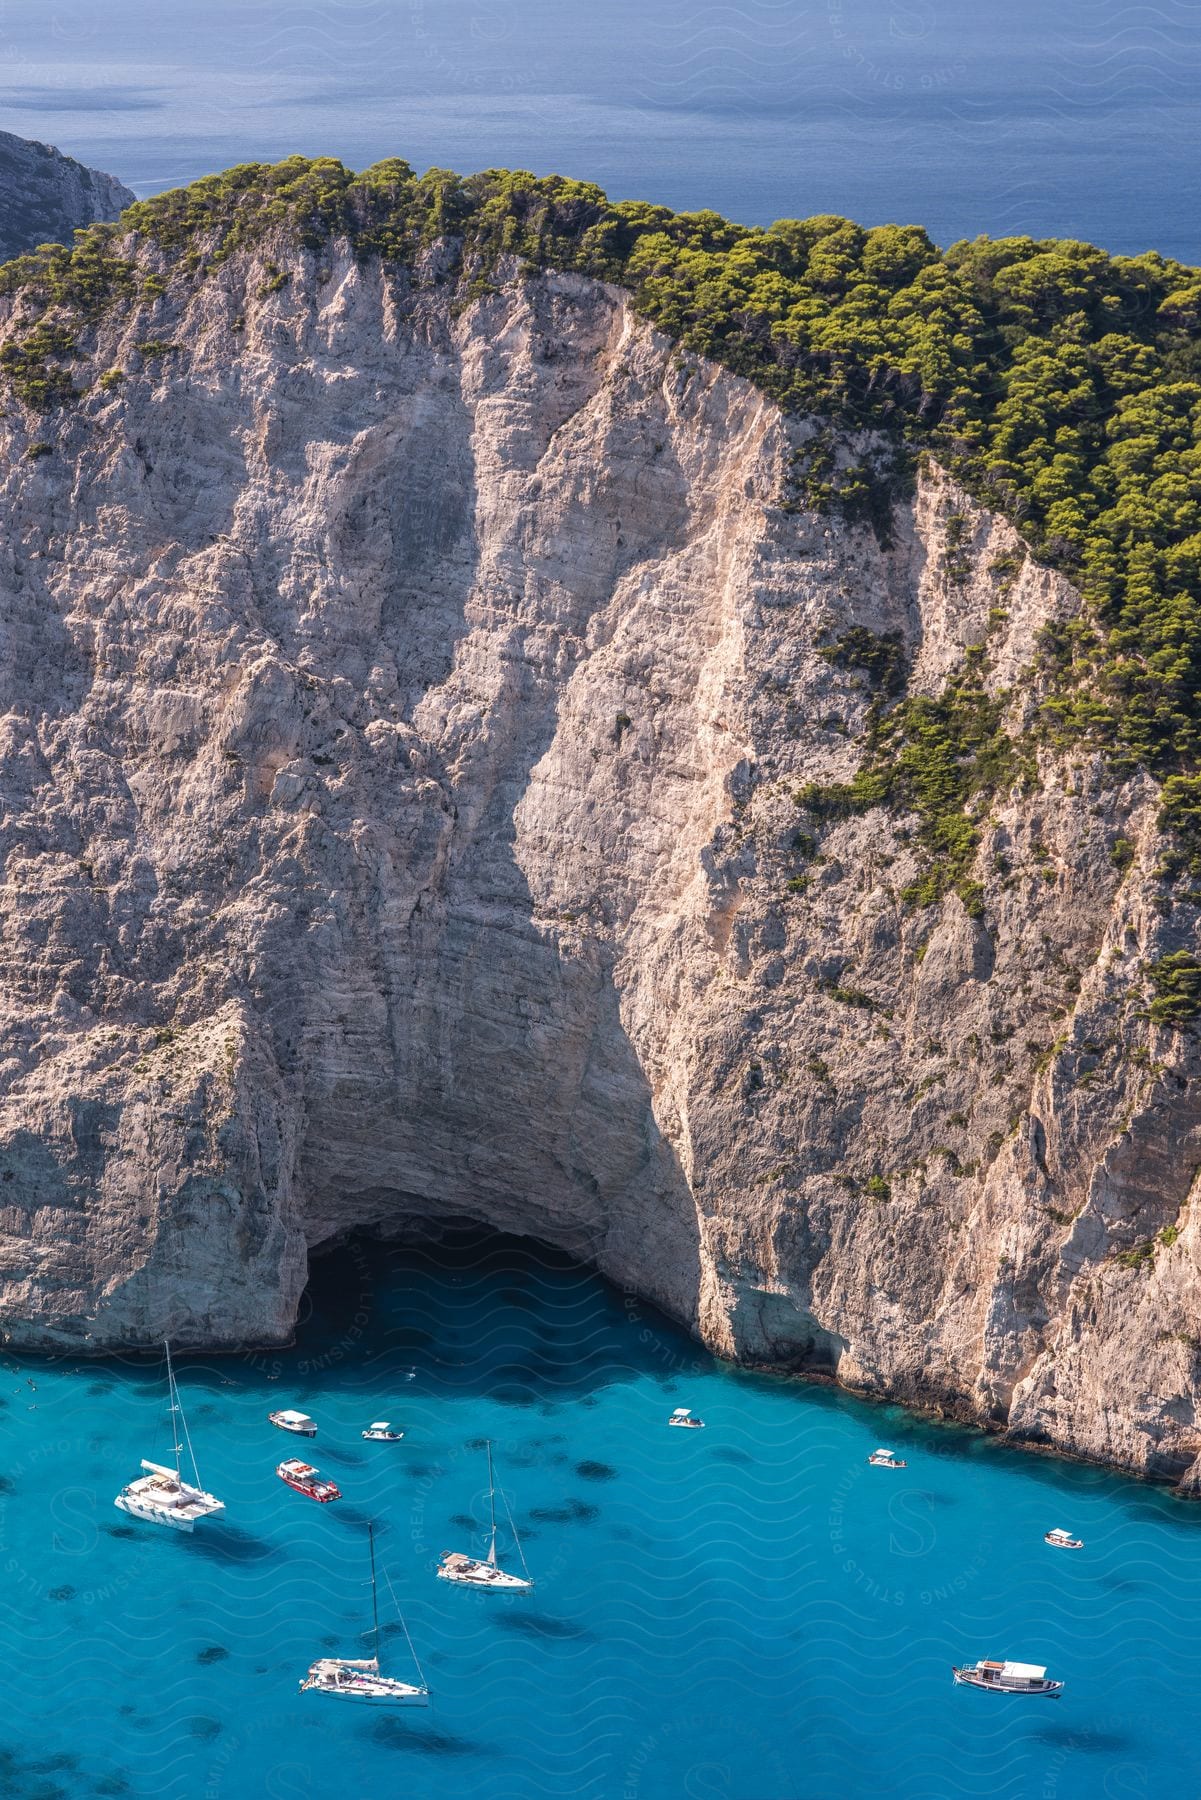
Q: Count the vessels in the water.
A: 10